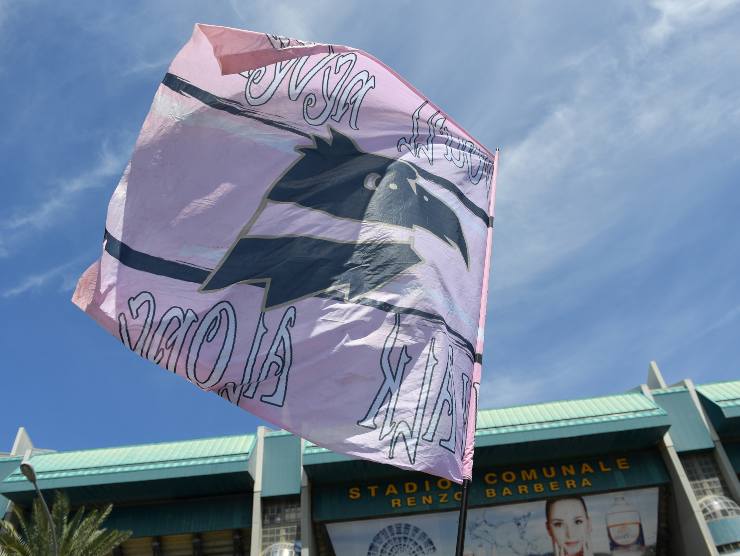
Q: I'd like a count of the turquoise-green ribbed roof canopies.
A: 3